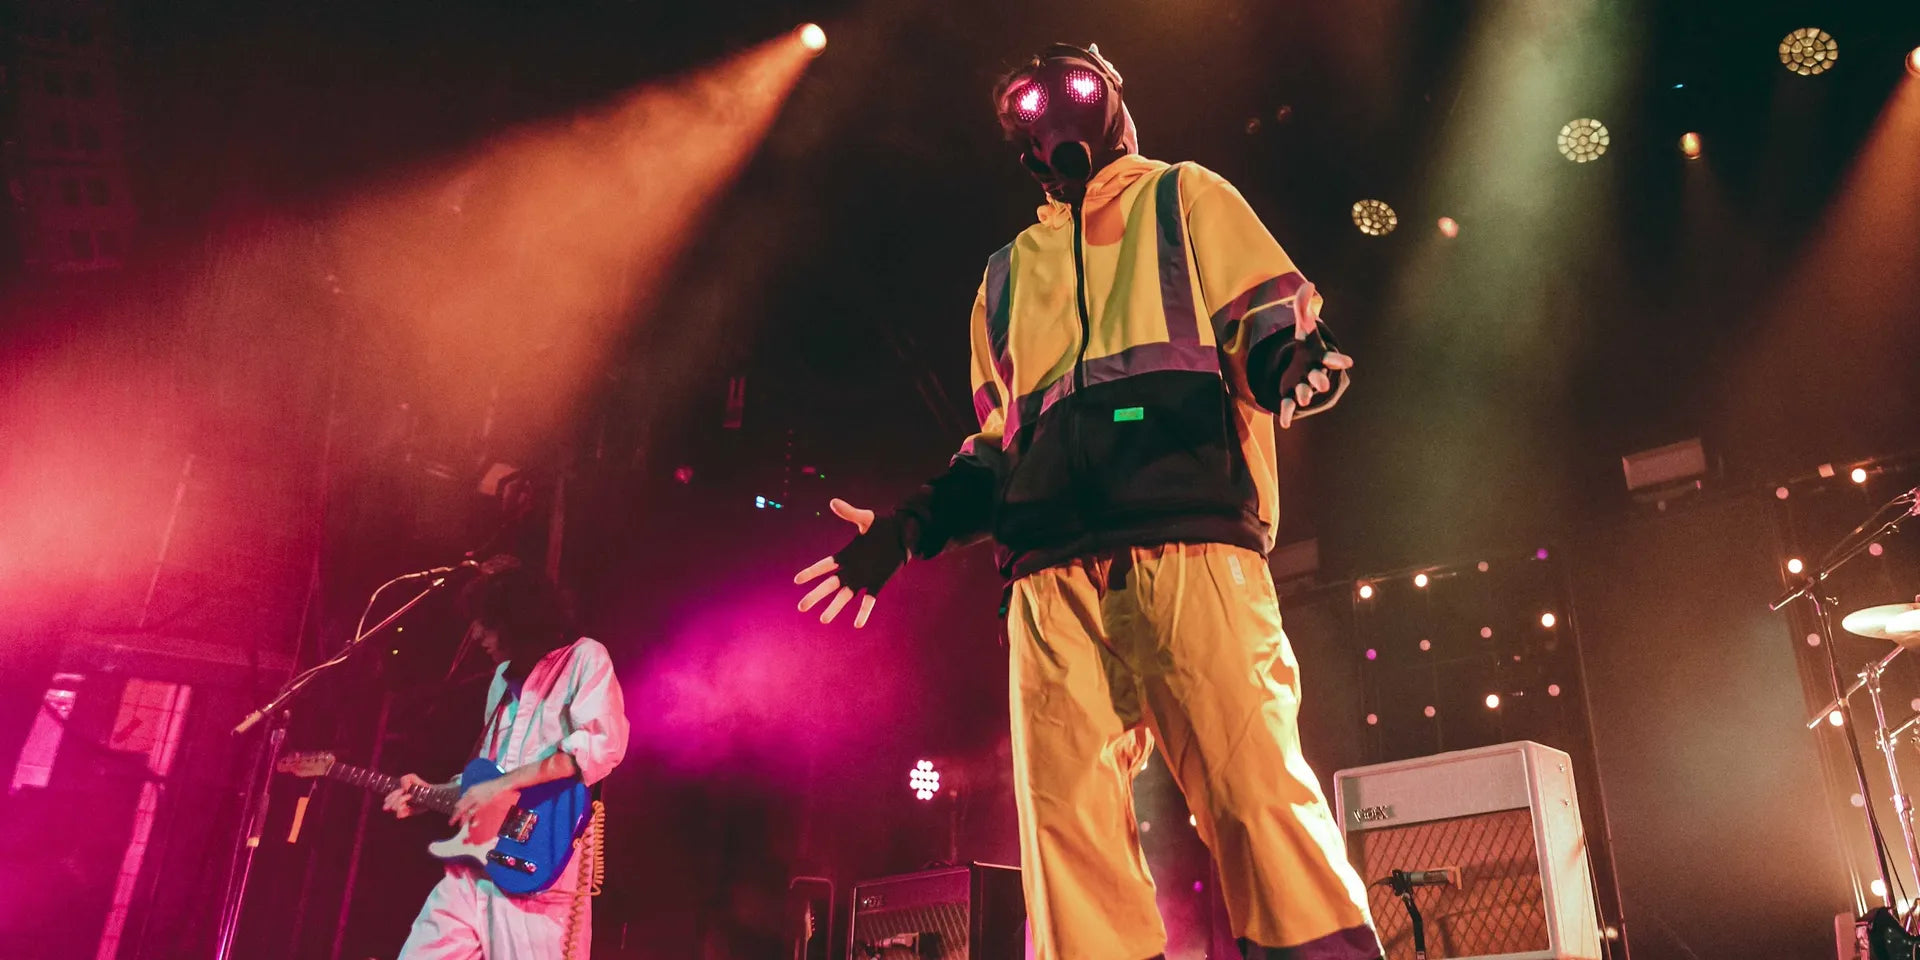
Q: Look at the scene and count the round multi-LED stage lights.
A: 4